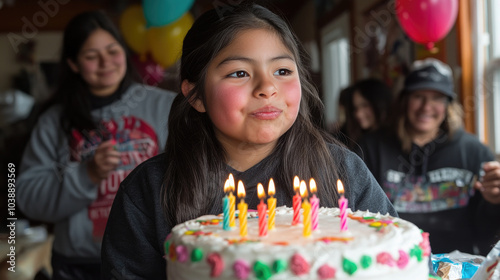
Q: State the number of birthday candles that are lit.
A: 9